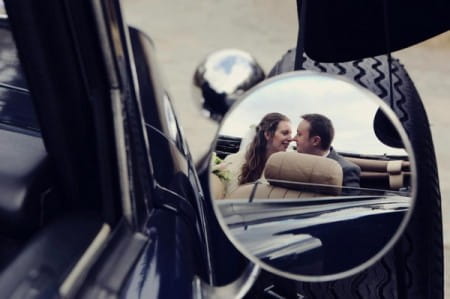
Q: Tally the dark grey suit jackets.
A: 1